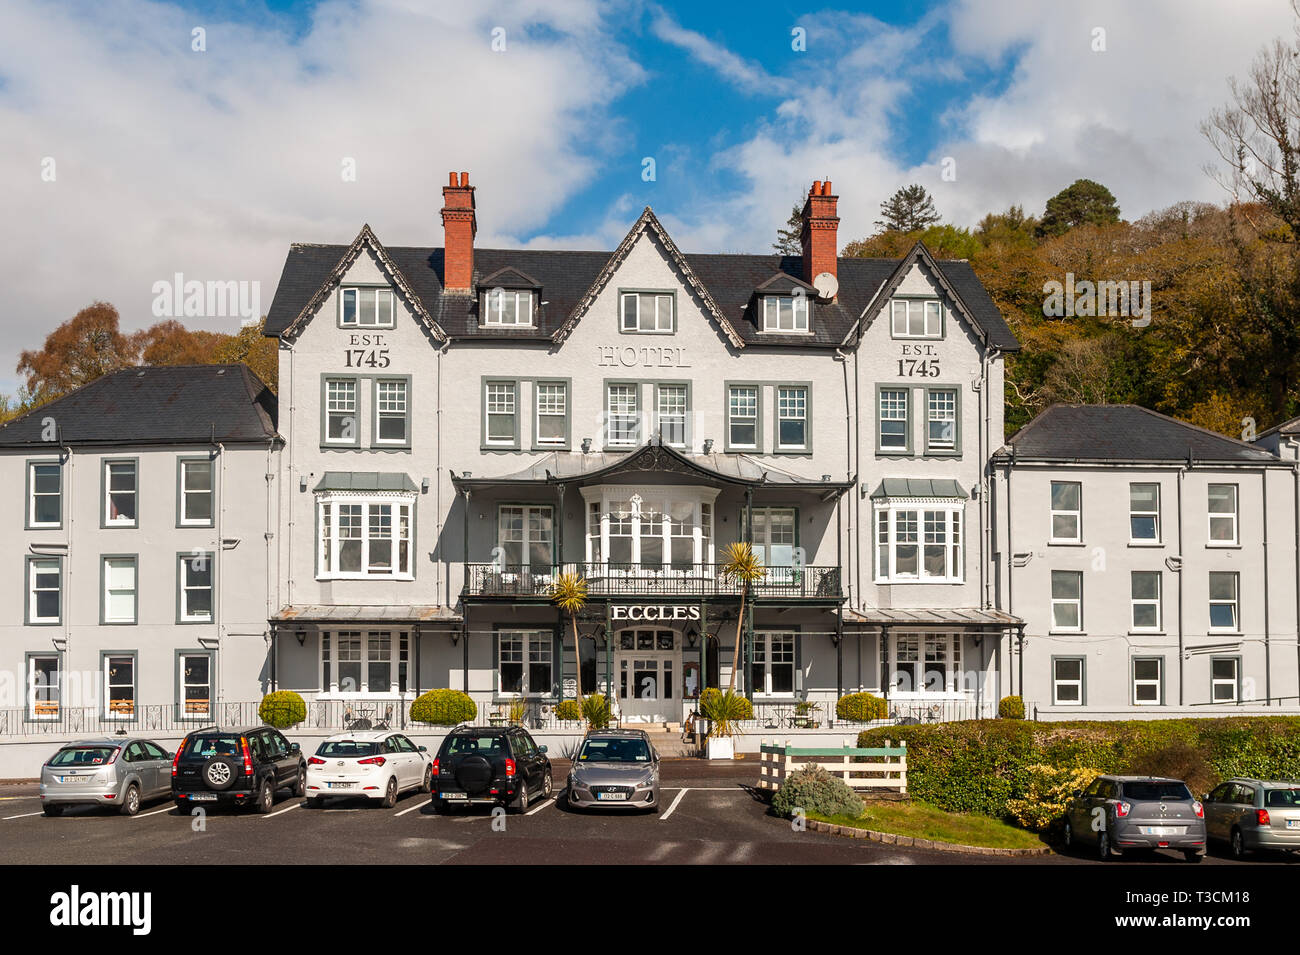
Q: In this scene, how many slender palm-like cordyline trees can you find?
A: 2